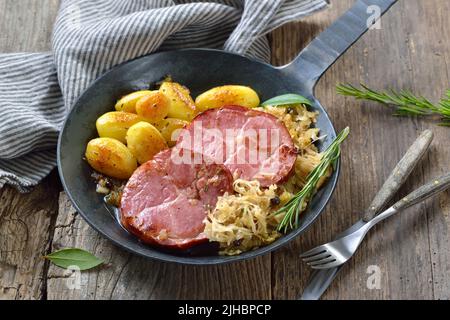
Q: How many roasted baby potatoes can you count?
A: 8